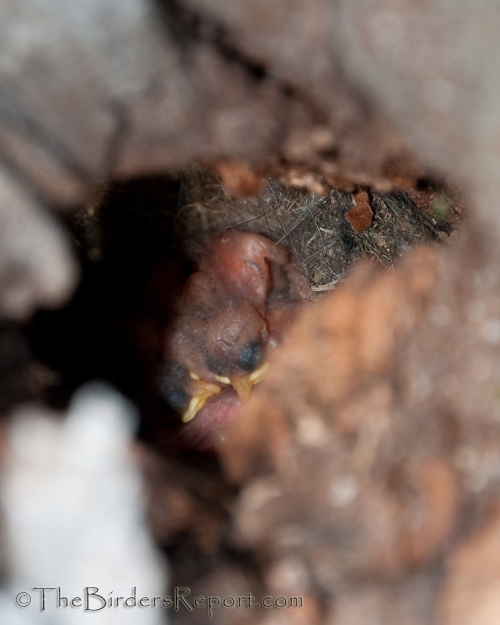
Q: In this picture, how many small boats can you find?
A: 0